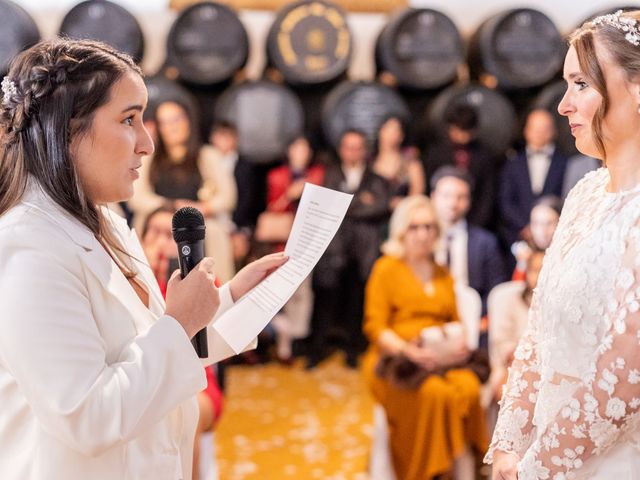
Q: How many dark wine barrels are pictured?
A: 12